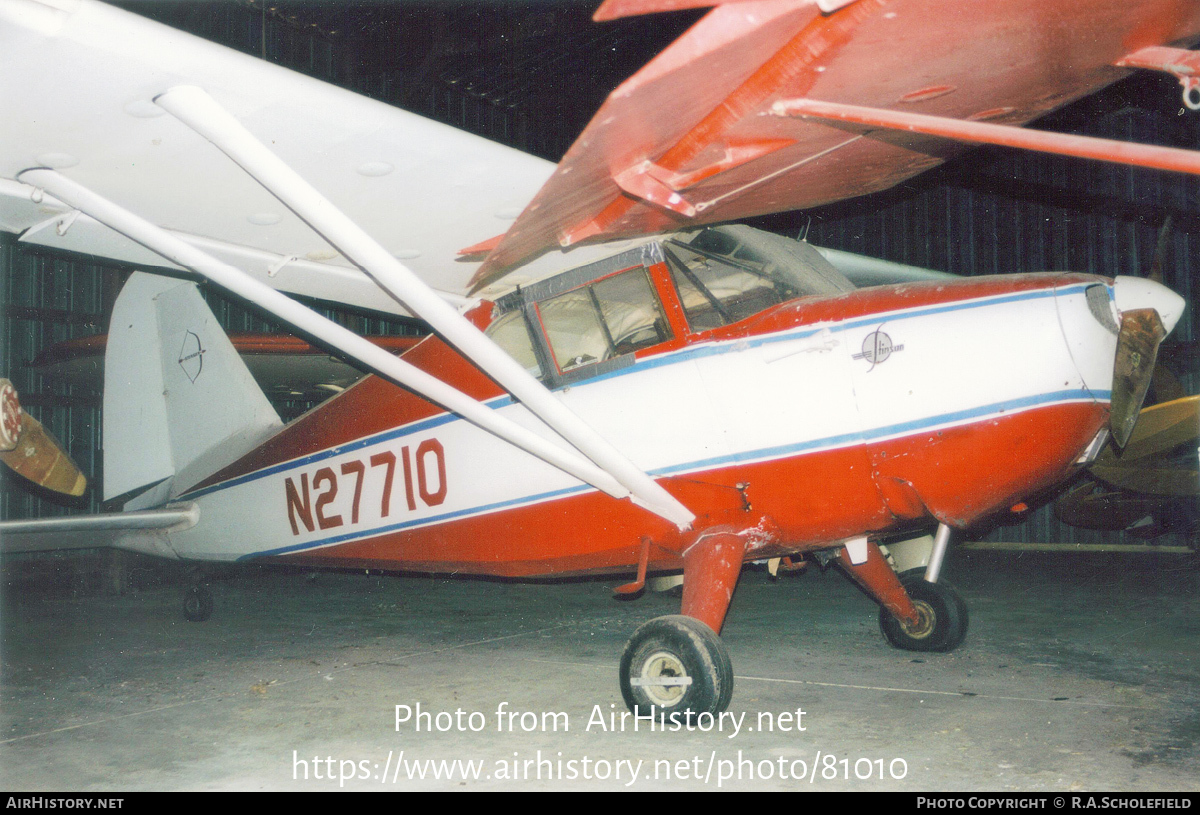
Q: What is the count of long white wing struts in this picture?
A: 2